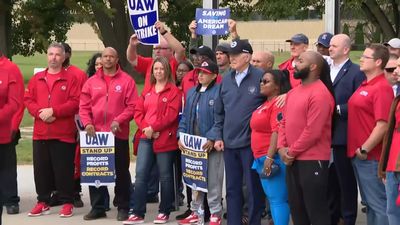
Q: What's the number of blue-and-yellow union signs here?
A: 2